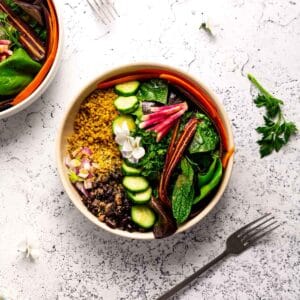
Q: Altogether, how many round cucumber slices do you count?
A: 7